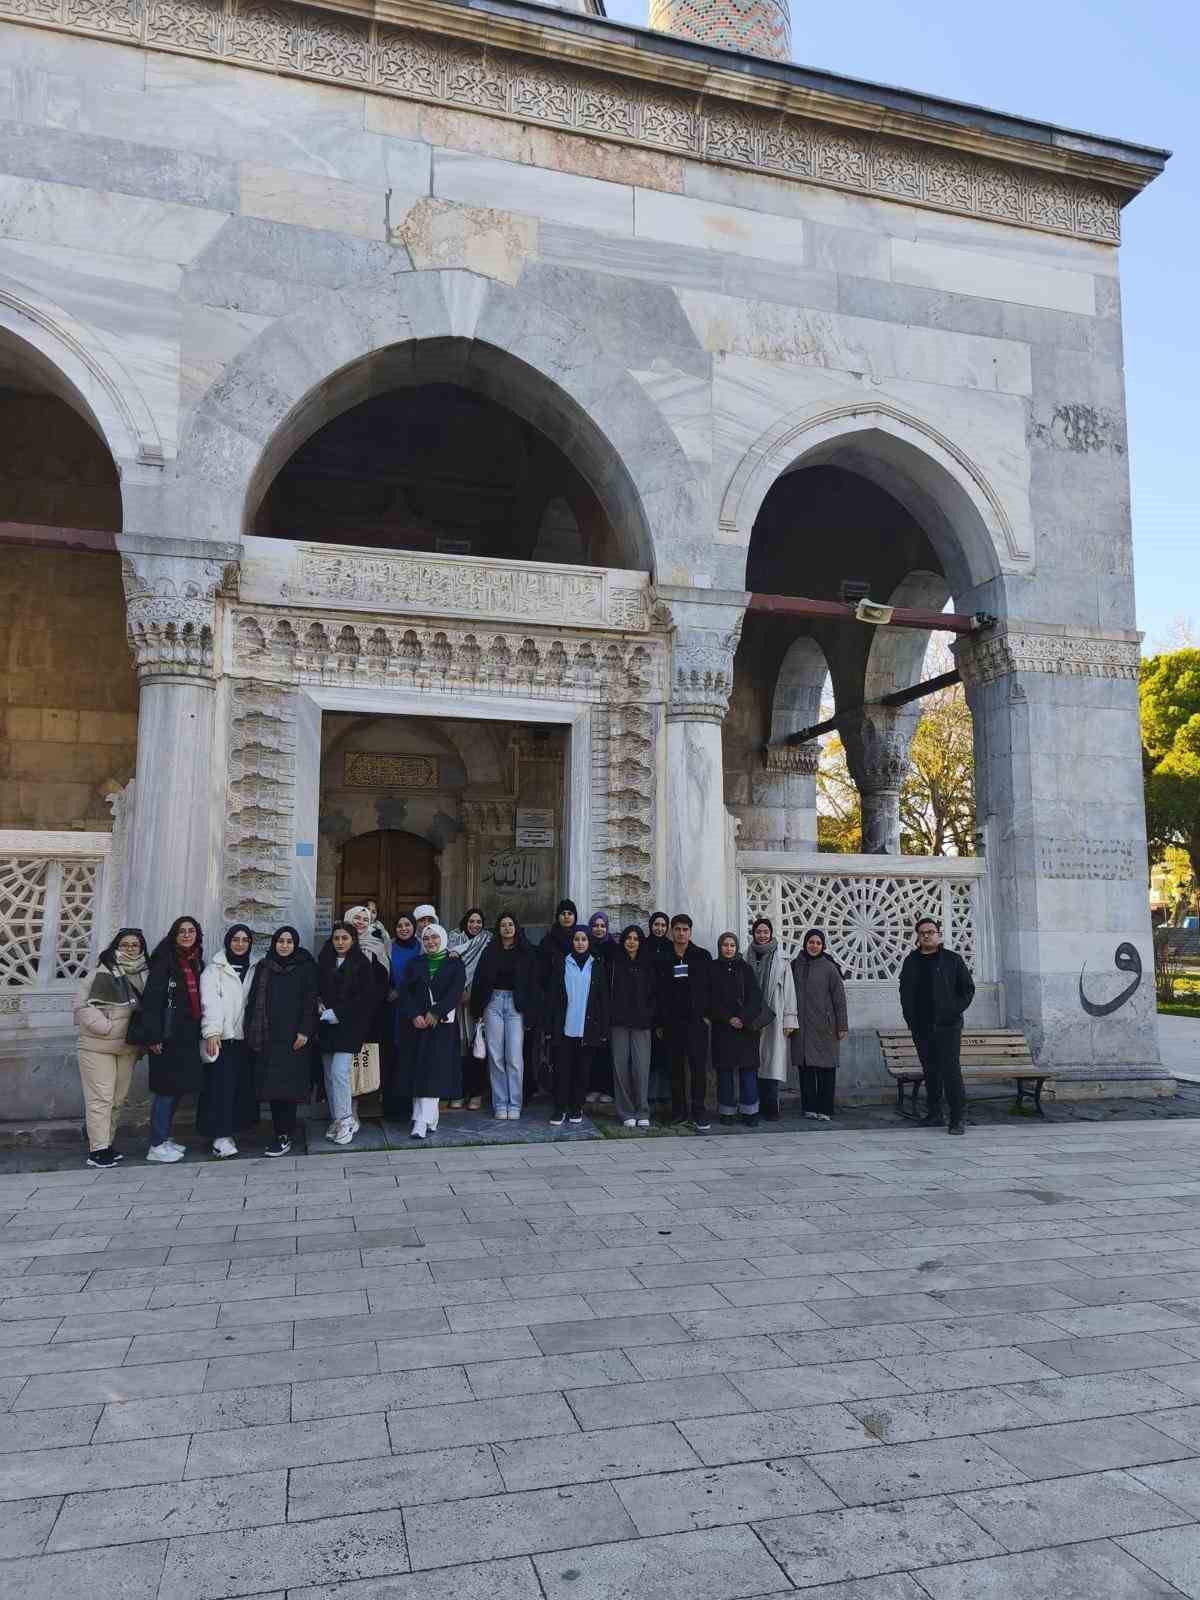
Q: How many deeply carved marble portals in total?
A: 1